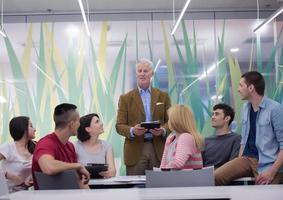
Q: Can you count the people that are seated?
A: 6